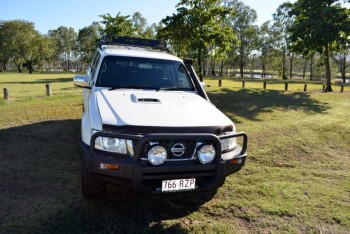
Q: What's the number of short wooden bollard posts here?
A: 9